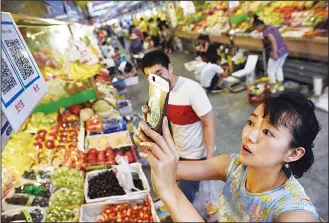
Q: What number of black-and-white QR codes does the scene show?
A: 2